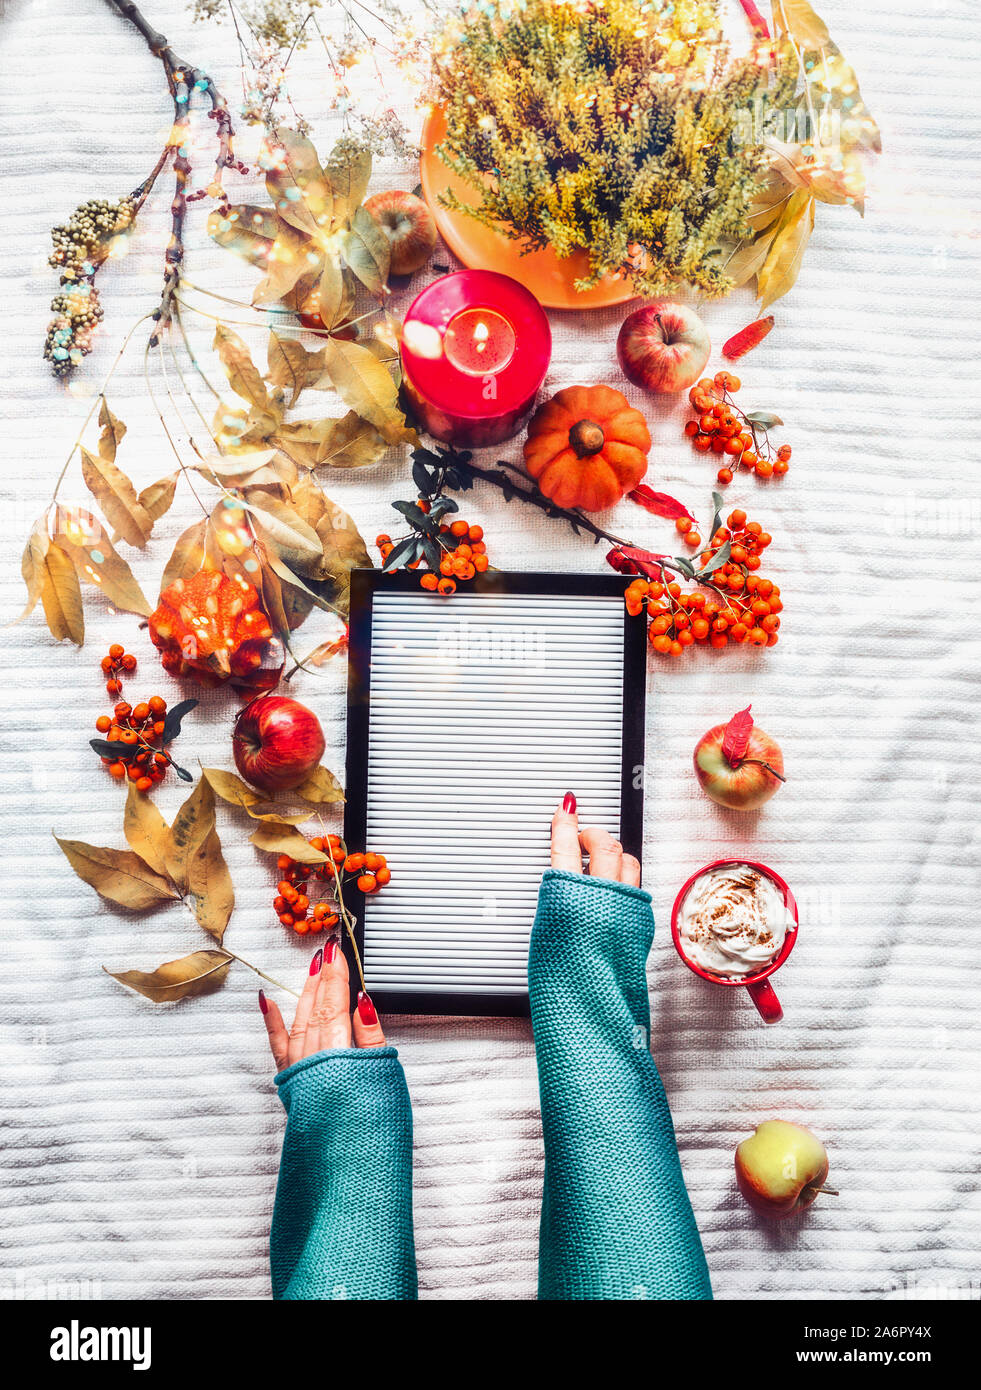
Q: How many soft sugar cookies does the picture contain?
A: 0